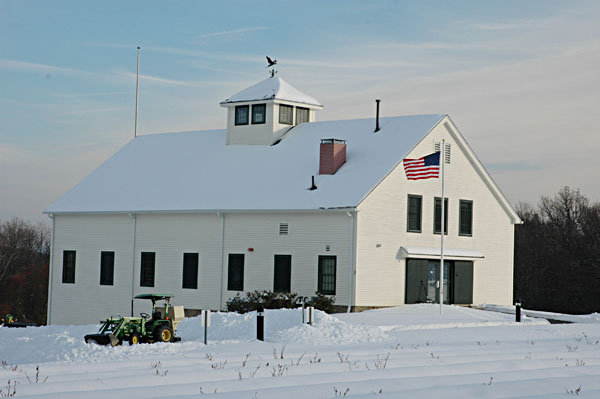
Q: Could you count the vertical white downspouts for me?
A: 4